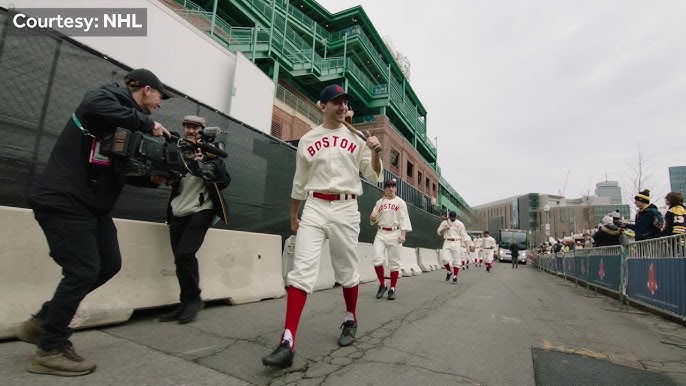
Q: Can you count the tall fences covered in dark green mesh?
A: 1